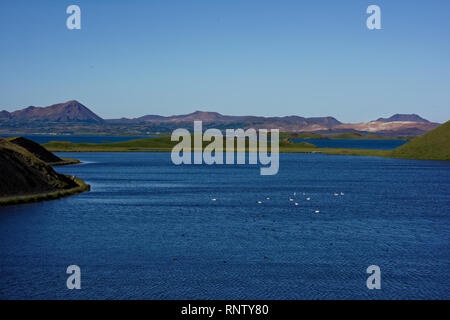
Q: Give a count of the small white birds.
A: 11